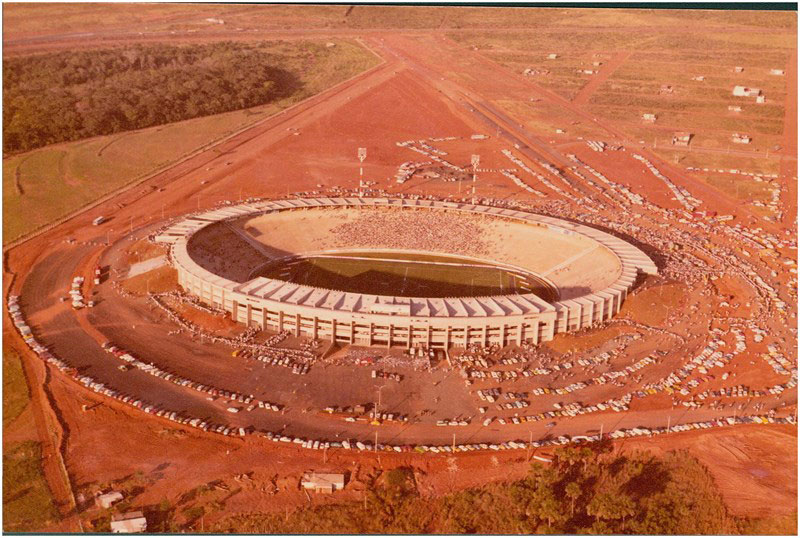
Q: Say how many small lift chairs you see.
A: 0